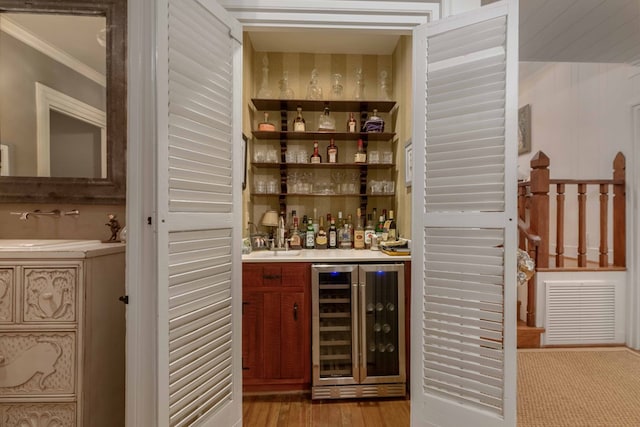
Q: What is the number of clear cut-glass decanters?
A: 6